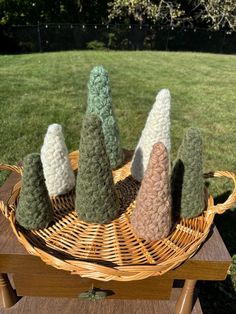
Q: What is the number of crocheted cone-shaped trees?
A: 7